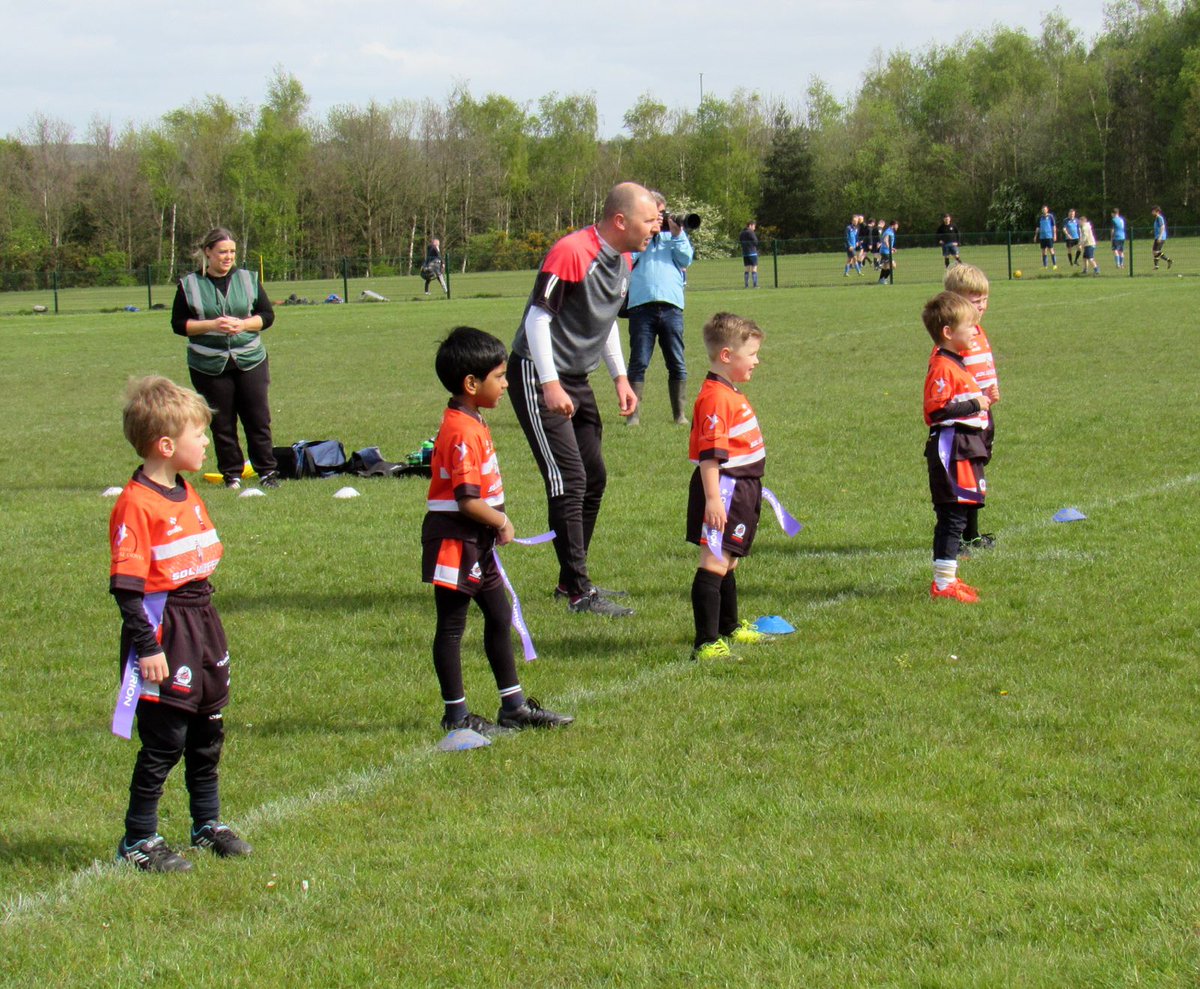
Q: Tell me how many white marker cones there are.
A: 3